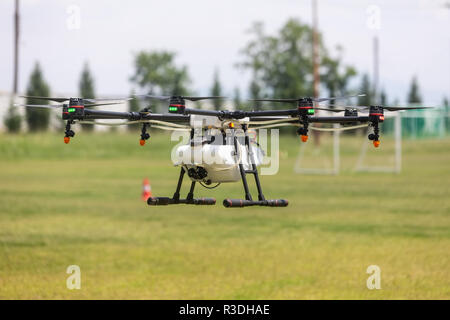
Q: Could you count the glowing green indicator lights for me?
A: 3